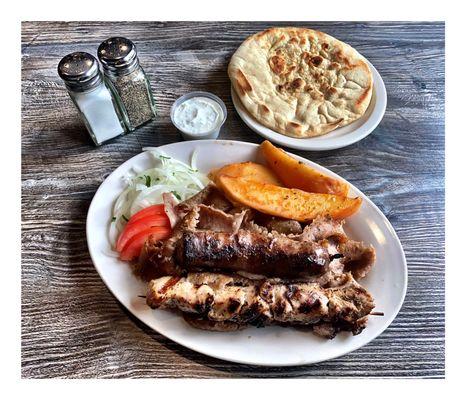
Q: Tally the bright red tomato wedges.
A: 3